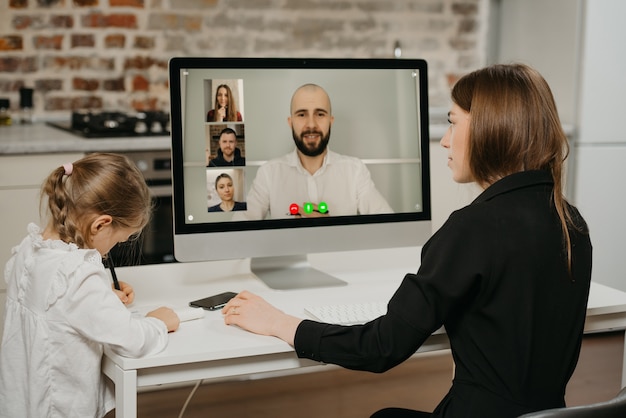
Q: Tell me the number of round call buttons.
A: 3